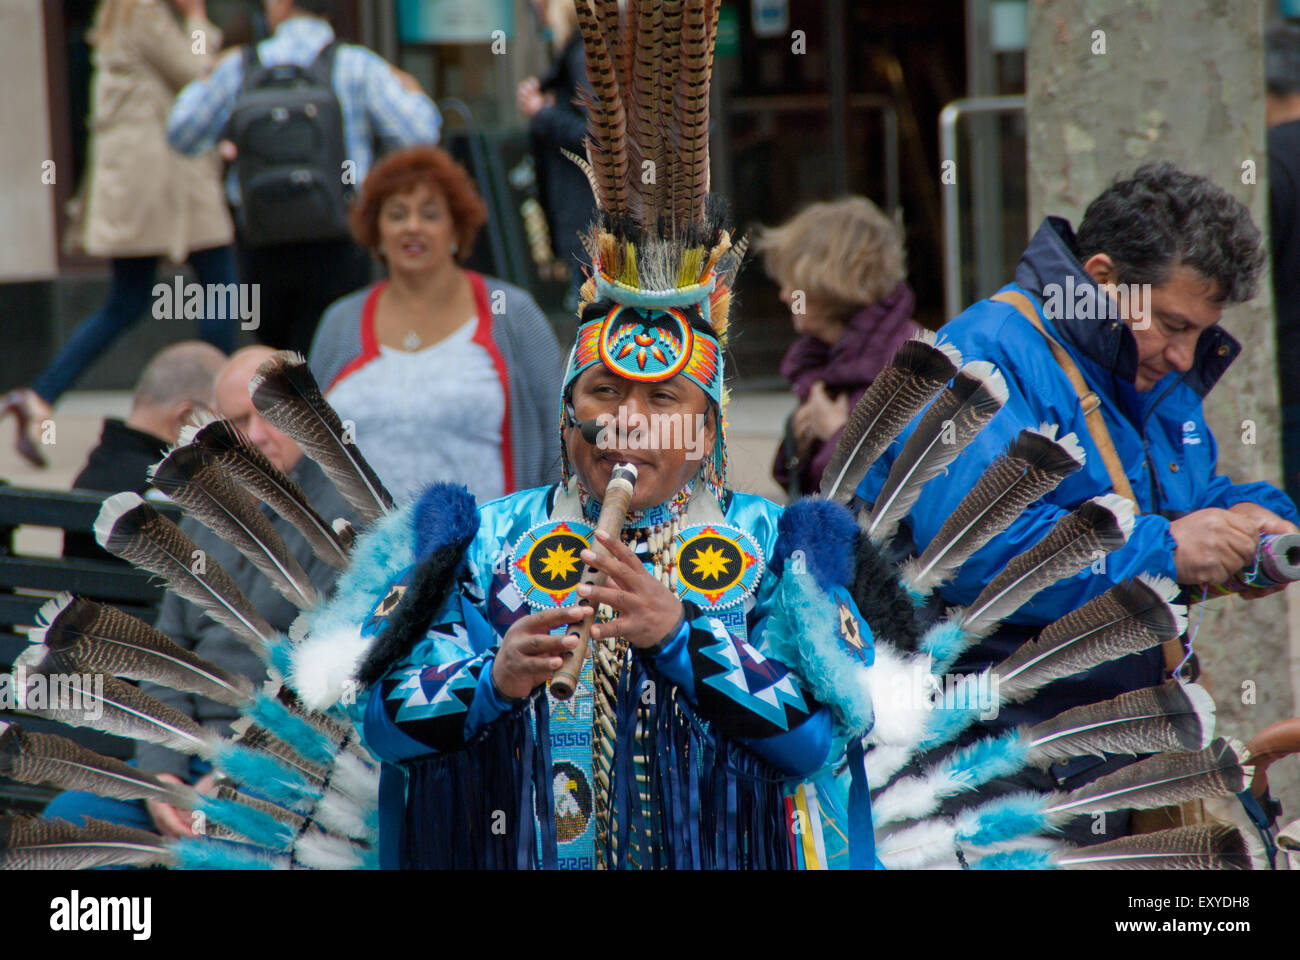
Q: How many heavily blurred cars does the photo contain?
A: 0